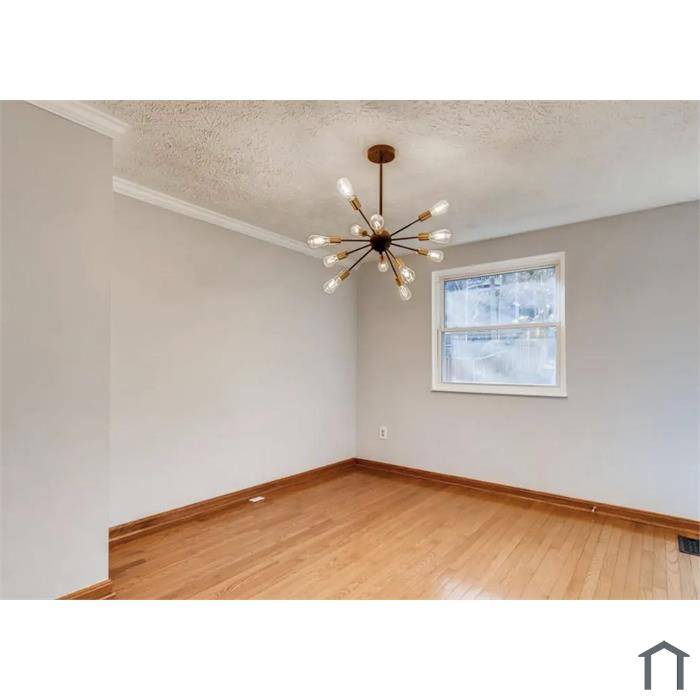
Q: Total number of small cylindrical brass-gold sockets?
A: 12